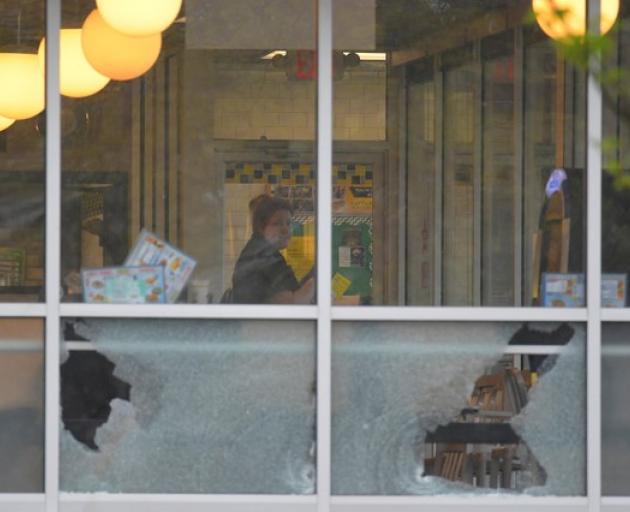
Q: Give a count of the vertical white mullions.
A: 3